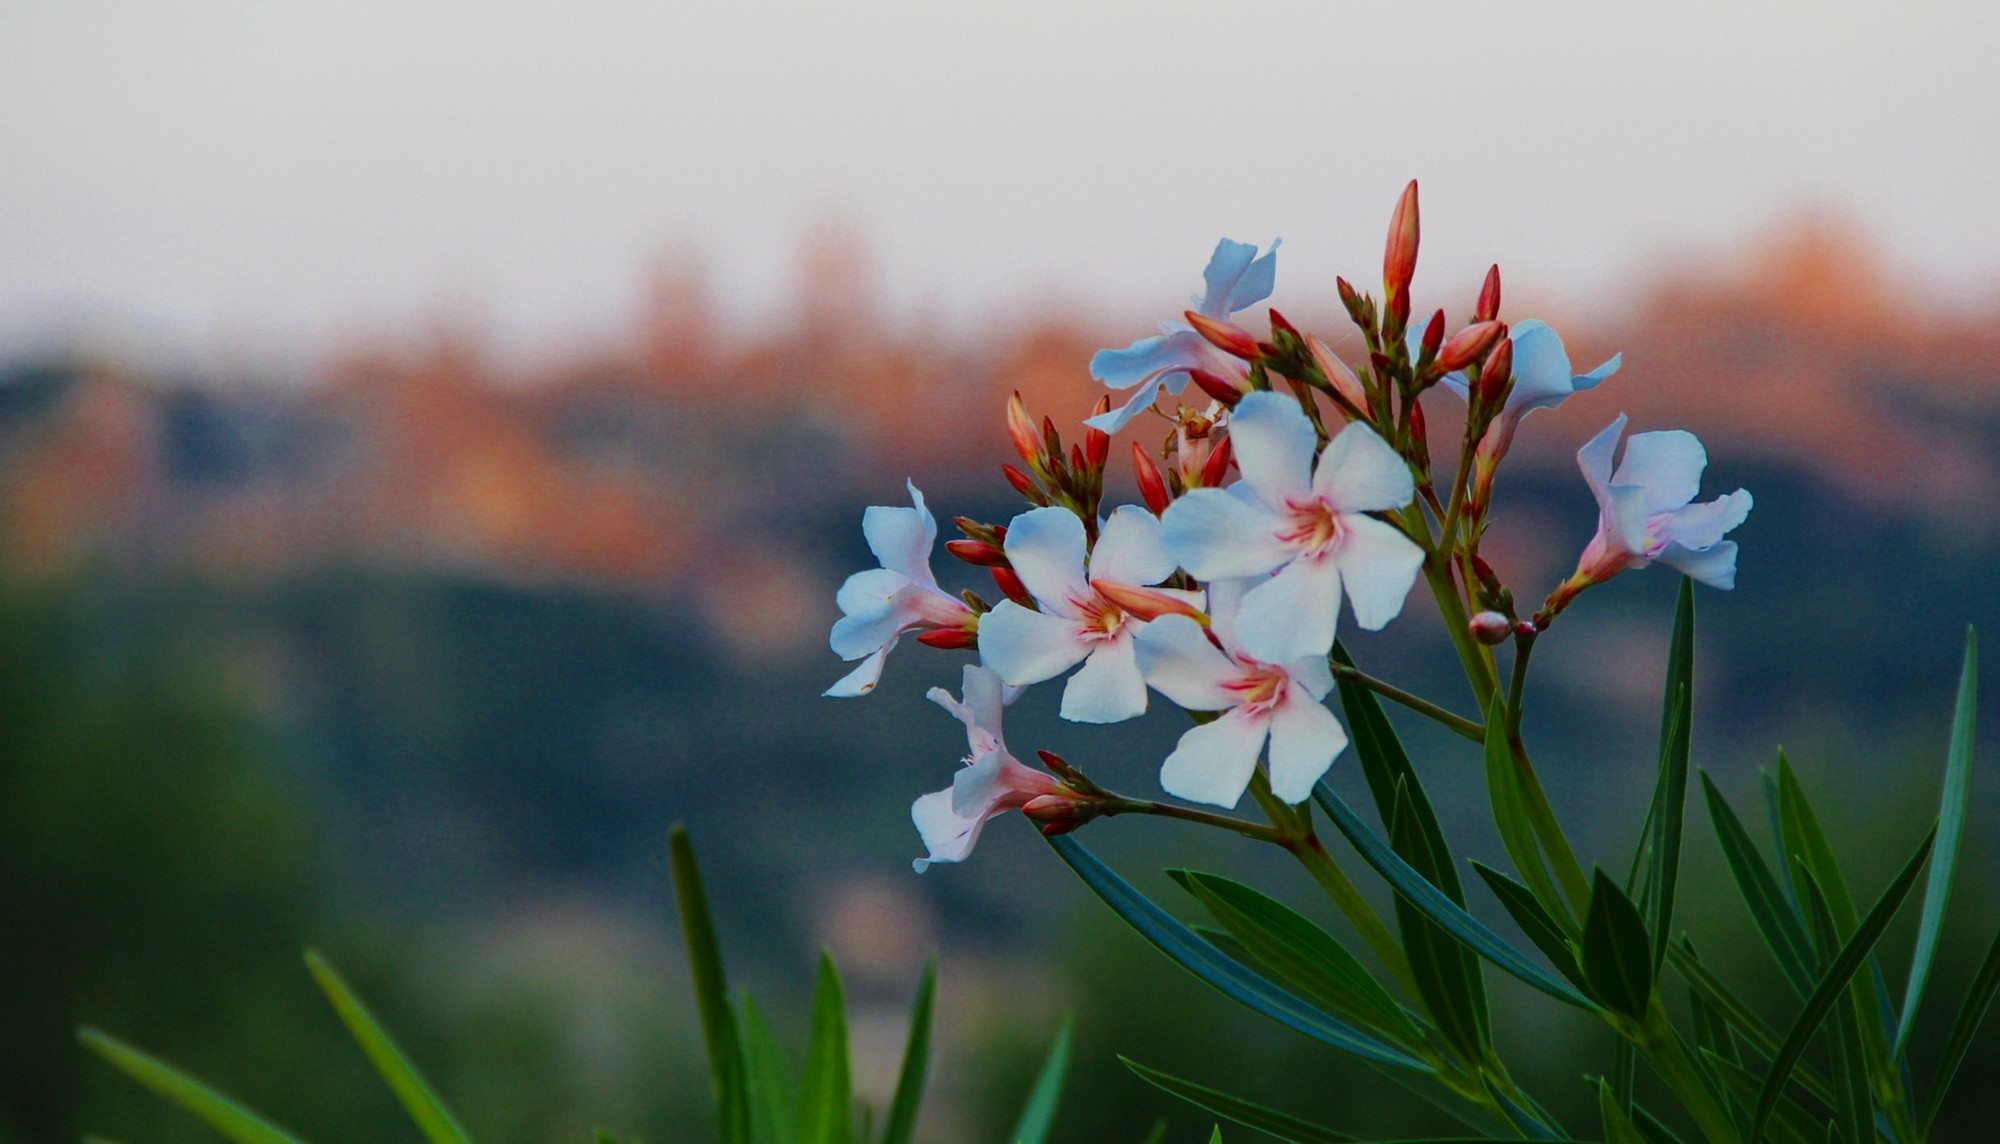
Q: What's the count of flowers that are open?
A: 8